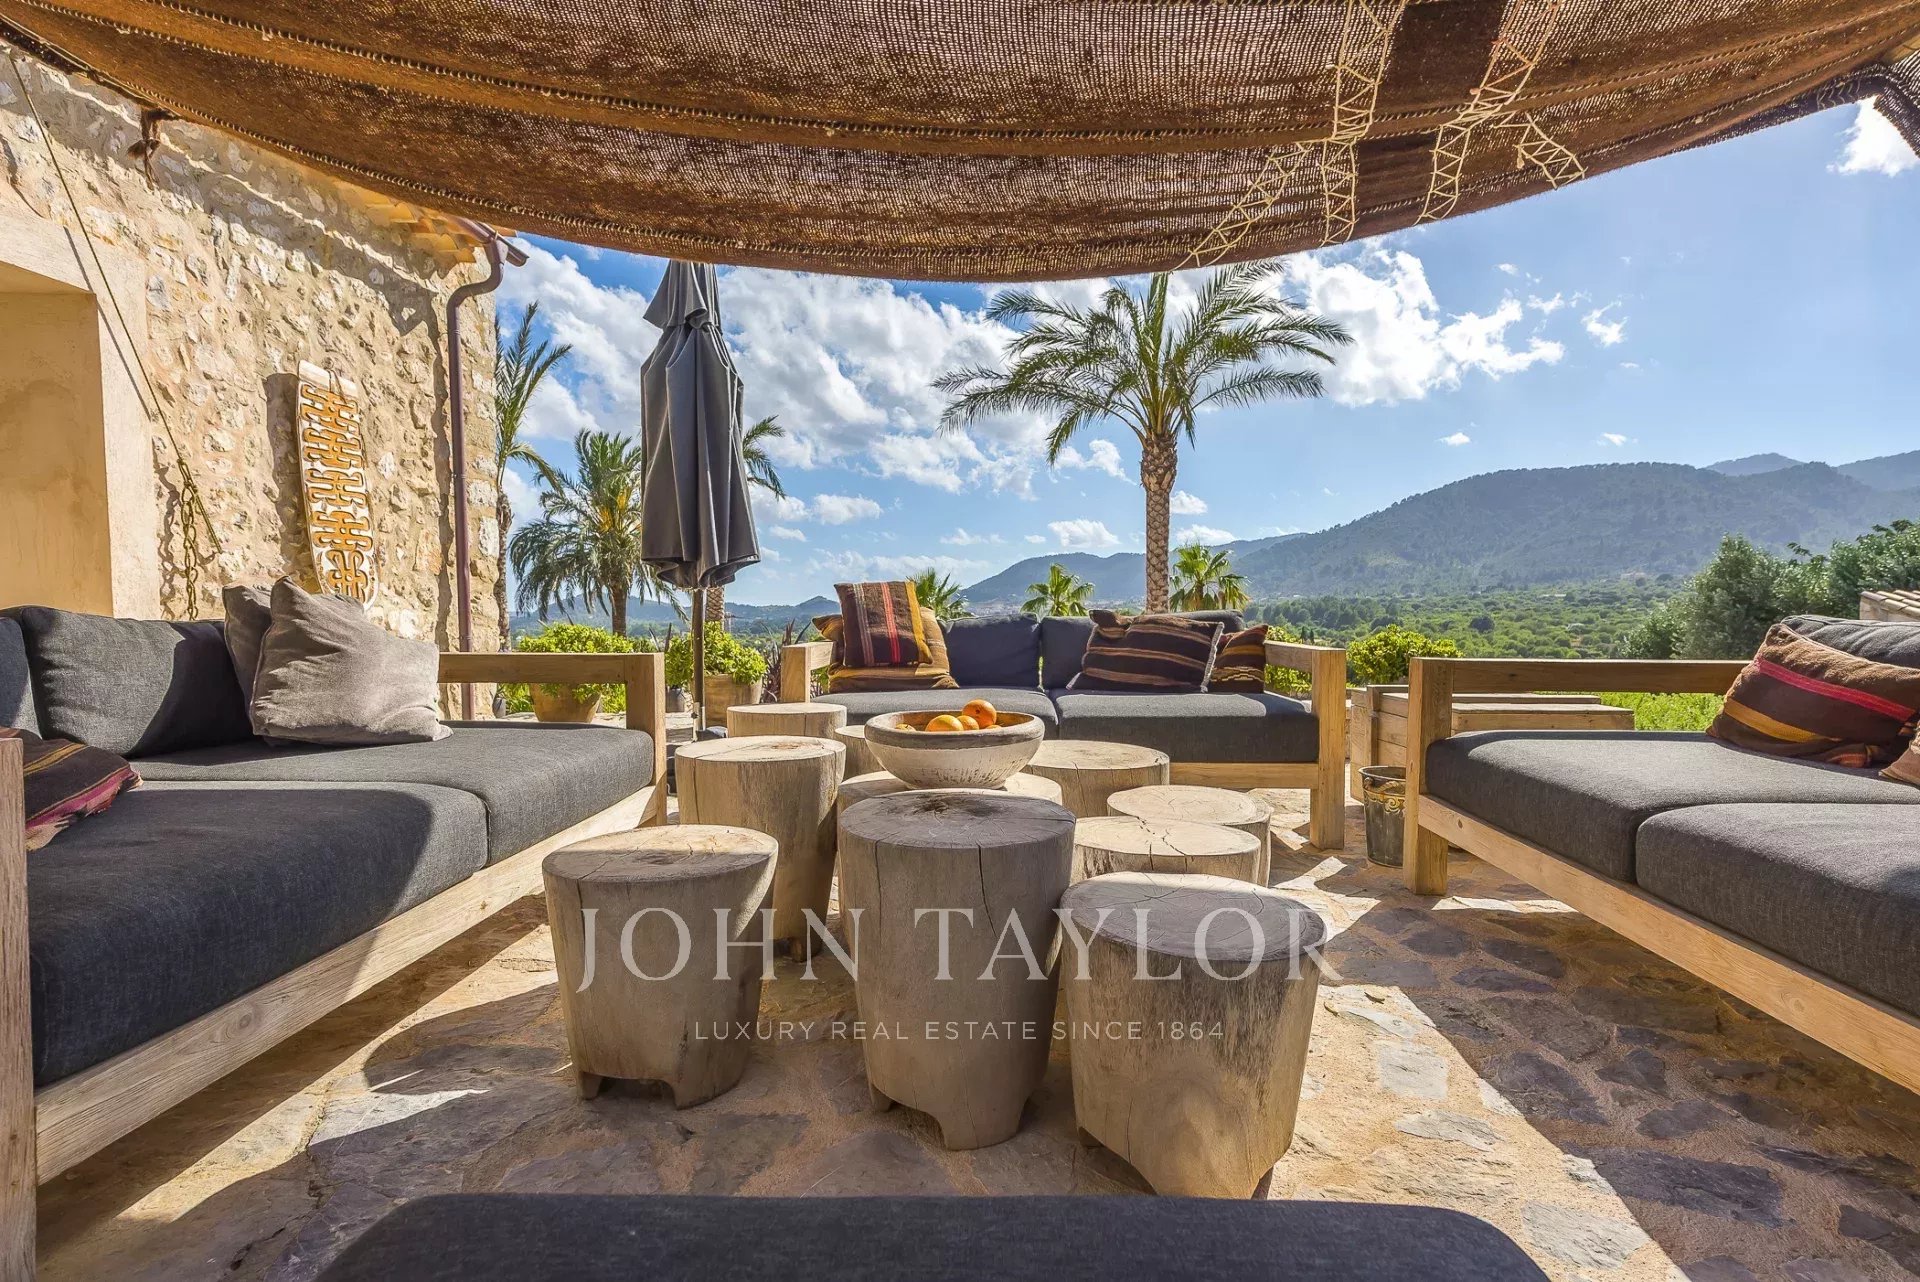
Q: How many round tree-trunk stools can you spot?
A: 10